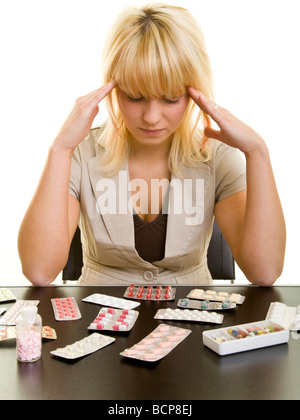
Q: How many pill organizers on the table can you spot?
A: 1